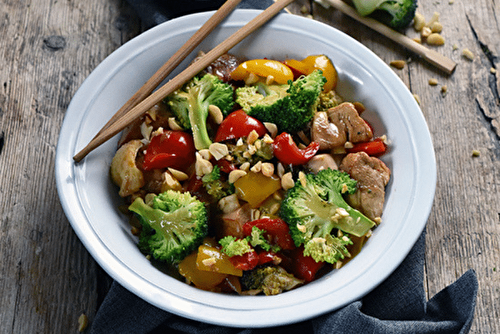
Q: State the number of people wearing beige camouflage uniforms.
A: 0